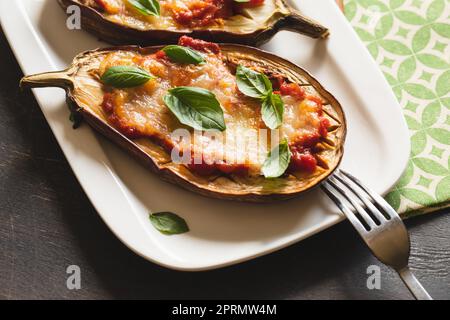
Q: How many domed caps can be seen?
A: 0